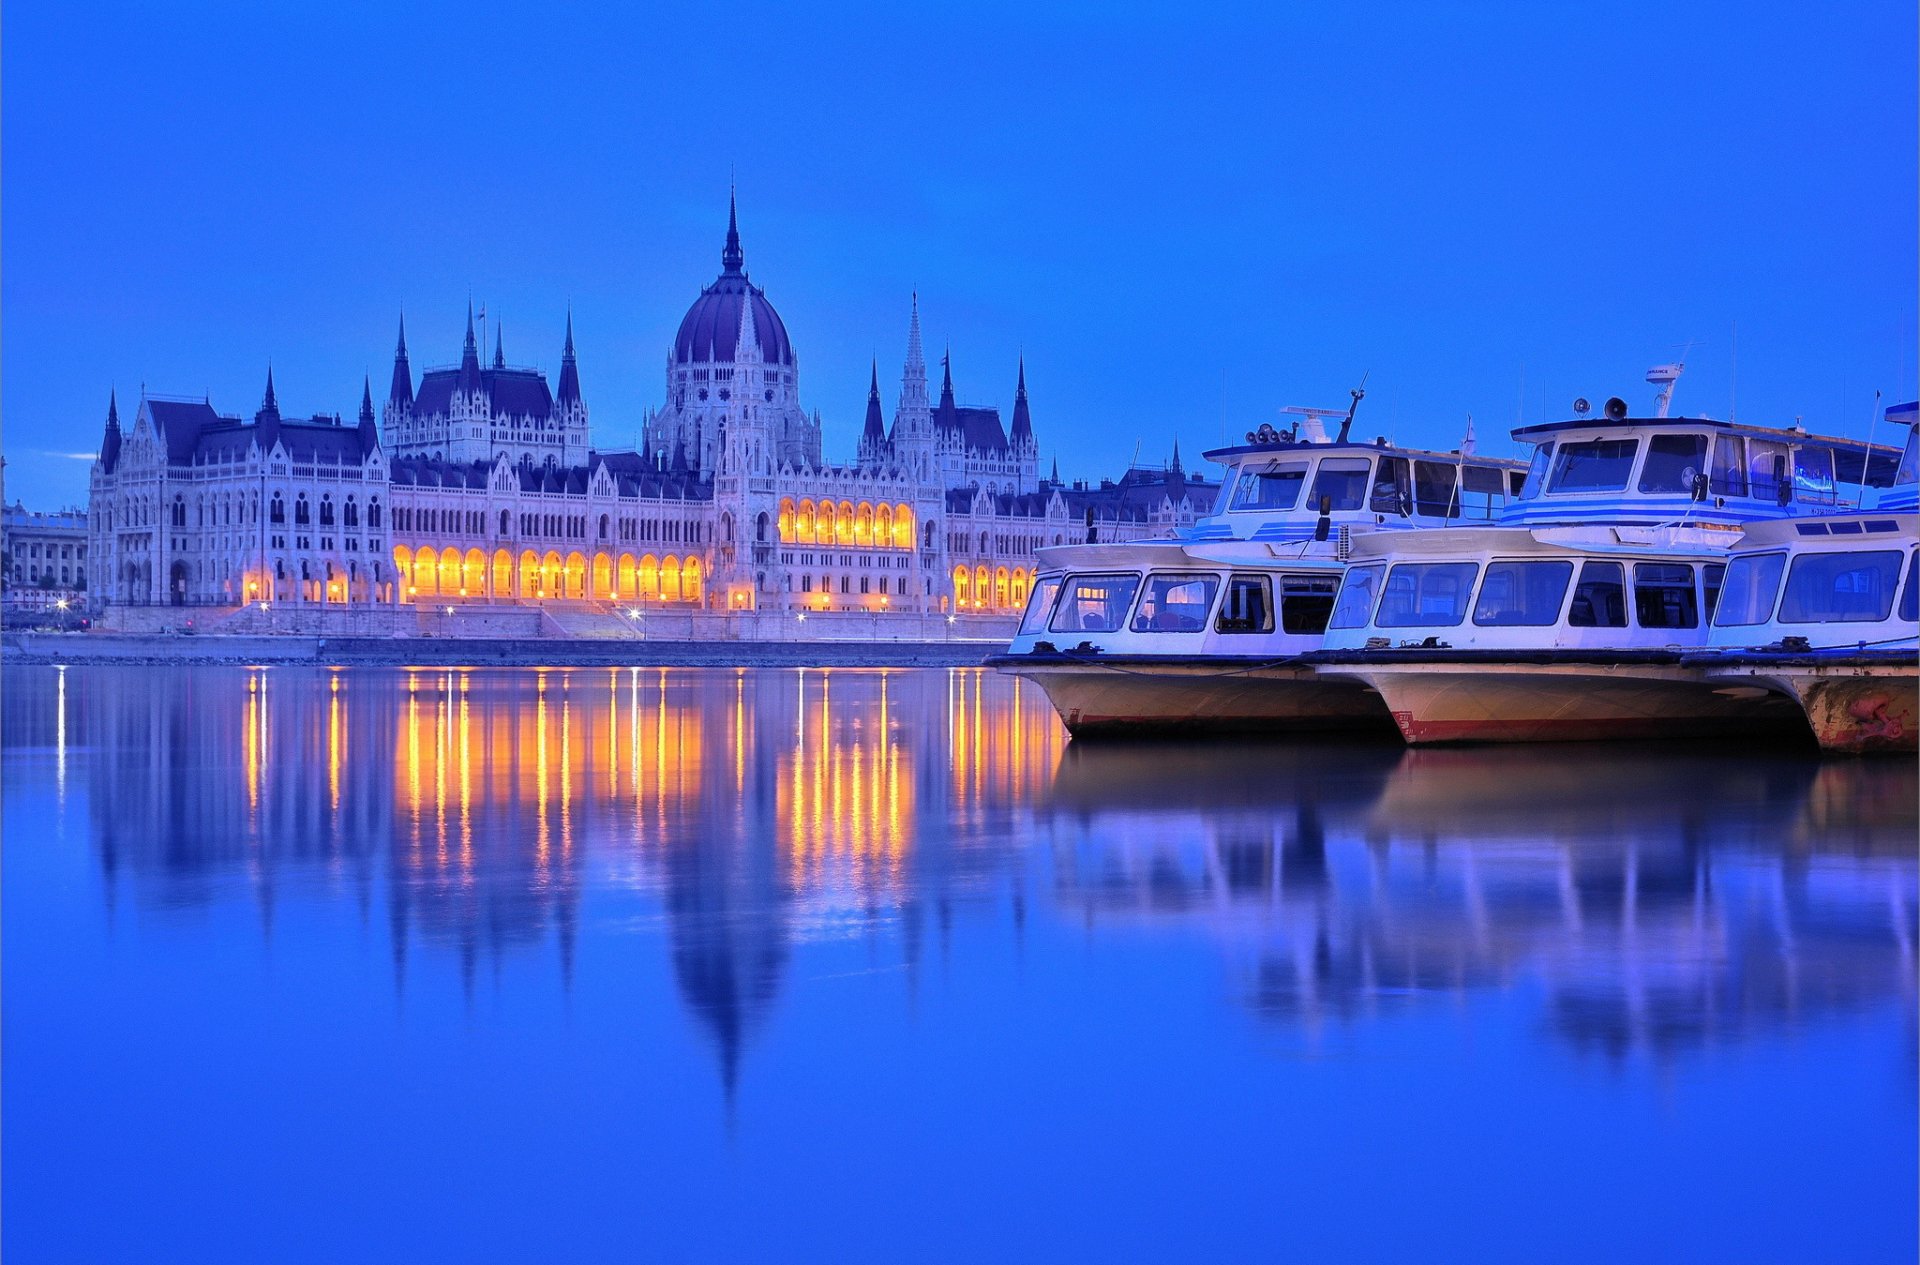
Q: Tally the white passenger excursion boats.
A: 3